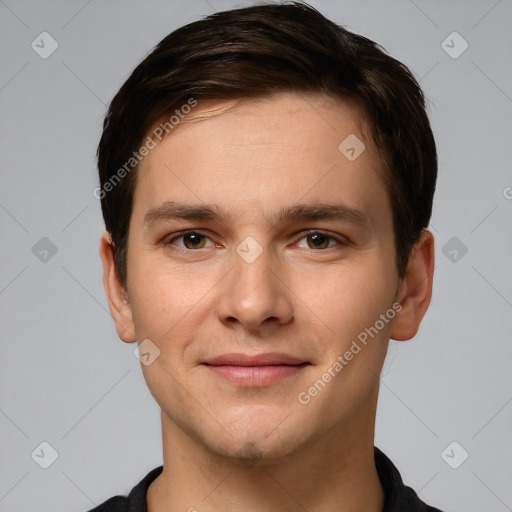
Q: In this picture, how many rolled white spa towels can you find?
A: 0